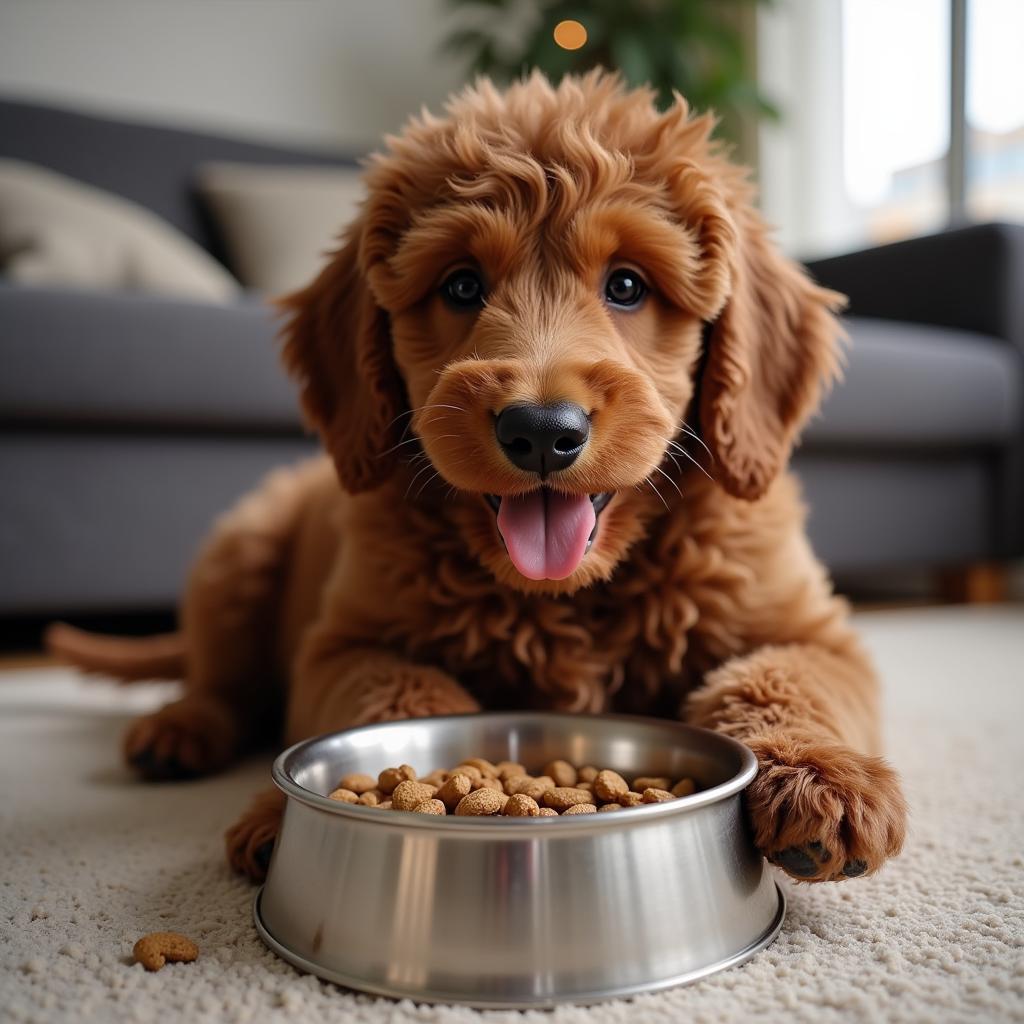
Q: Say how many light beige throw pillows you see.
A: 2